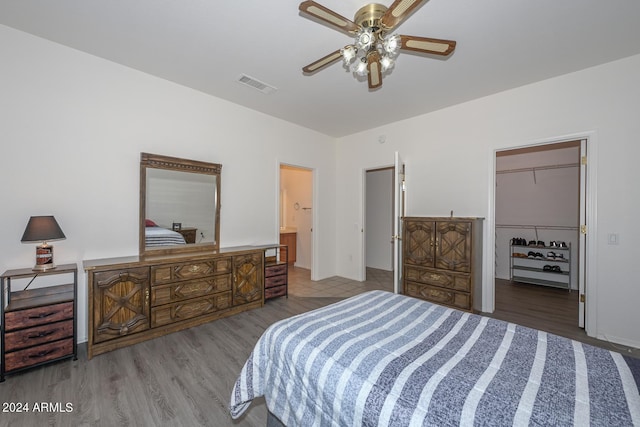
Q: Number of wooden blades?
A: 5